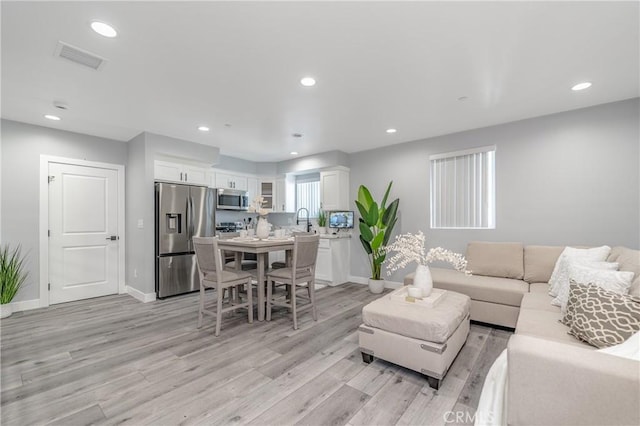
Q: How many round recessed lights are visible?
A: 7